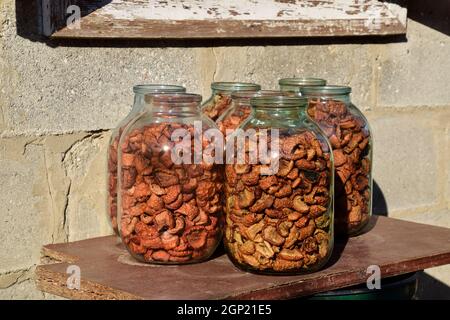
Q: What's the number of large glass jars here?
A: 7